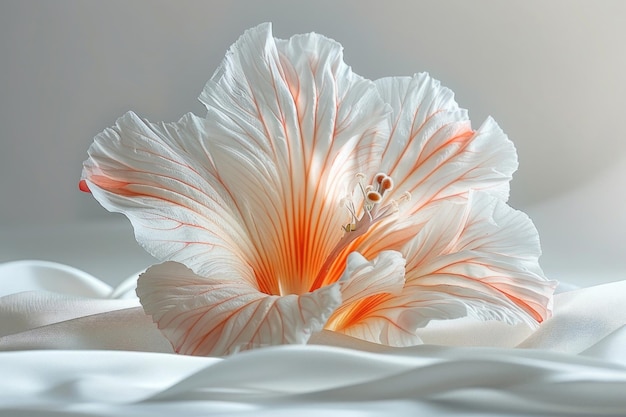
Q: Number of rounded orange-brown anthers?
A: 3